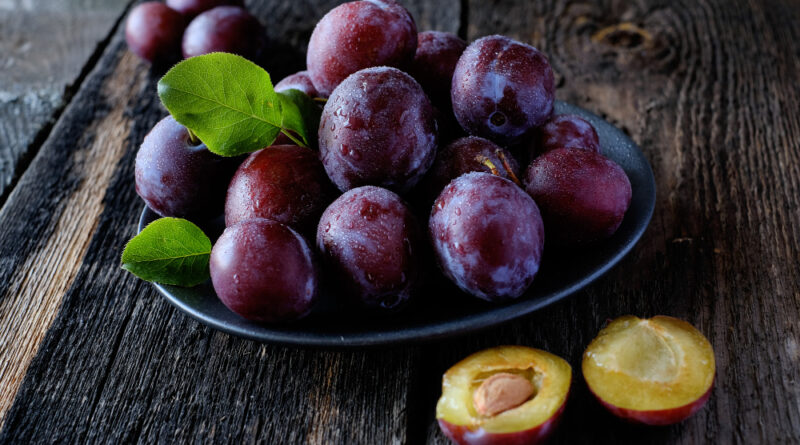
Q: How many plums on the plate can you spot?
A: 13